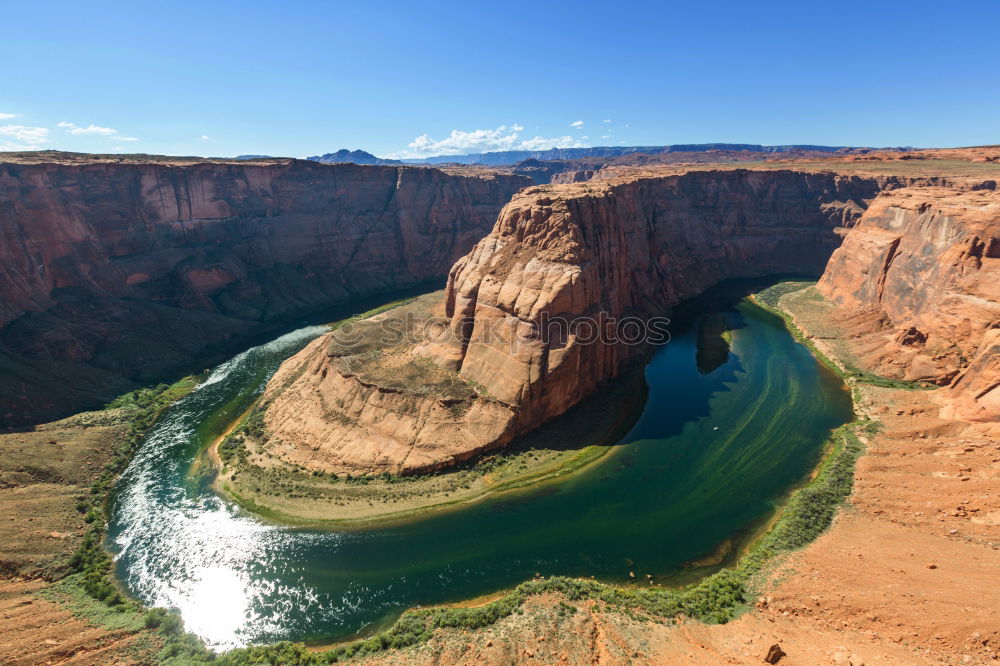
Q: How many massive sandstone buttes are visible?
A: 1